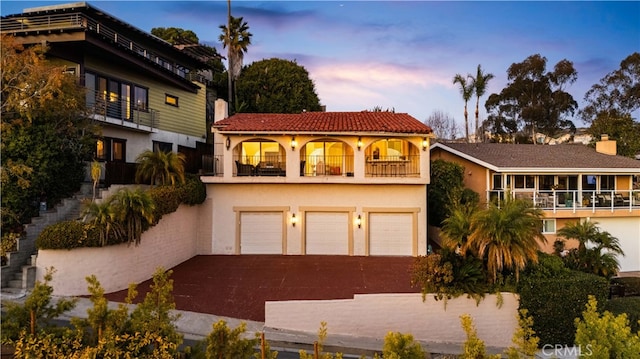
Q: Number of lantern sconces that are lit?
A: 5